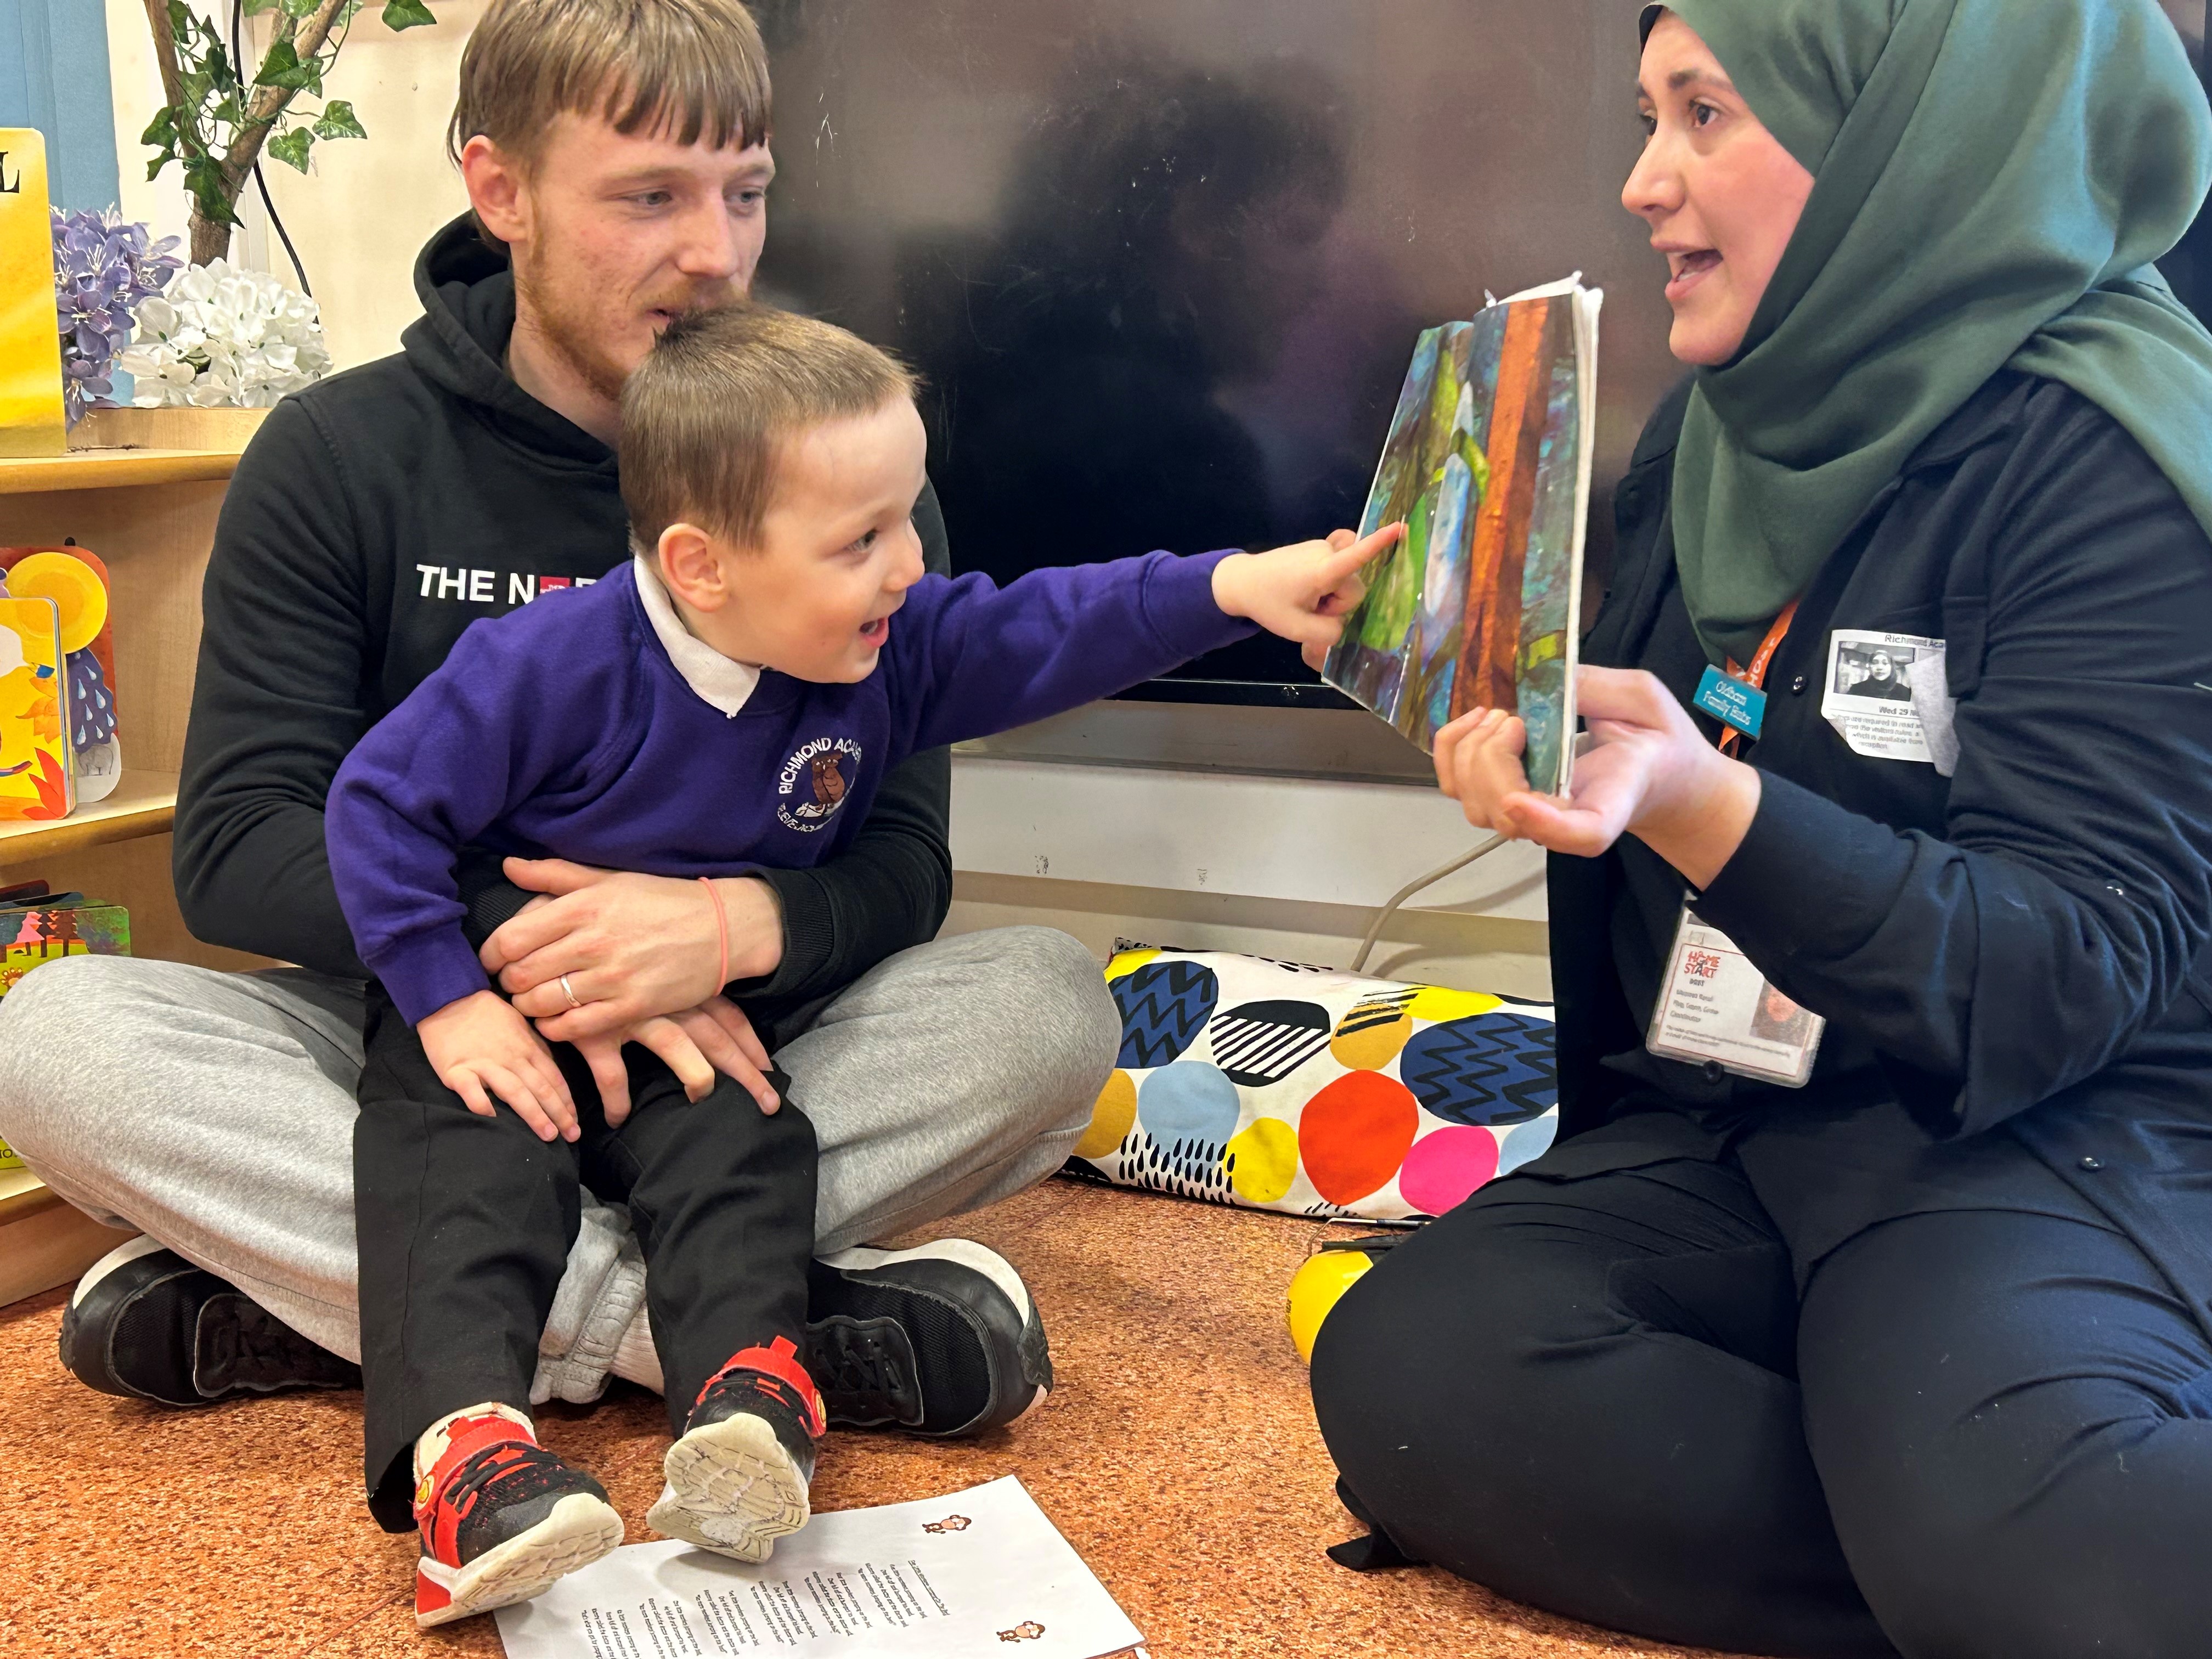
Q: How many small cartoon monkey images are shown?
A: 2